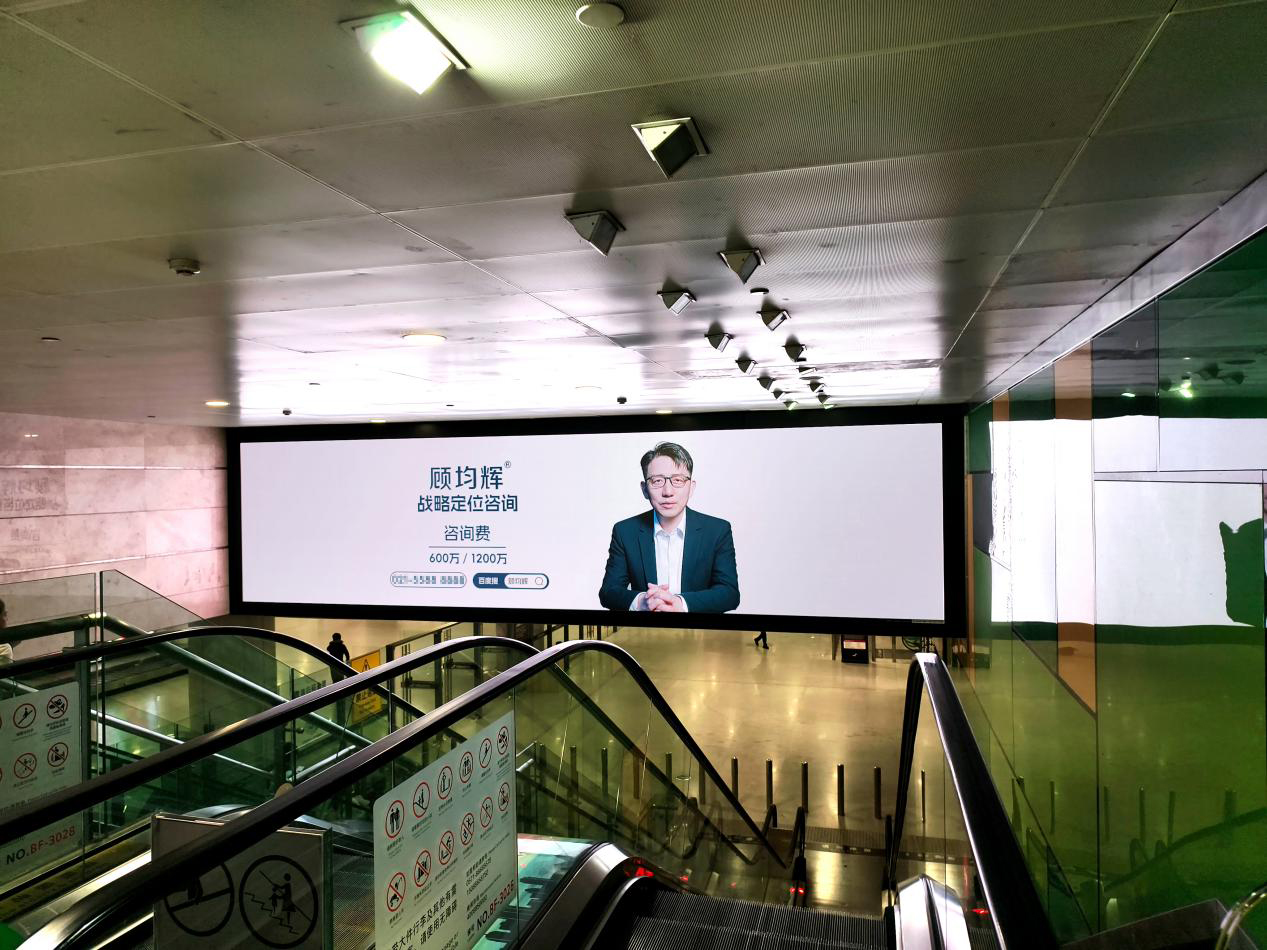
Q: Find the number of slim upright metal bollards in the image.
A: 12